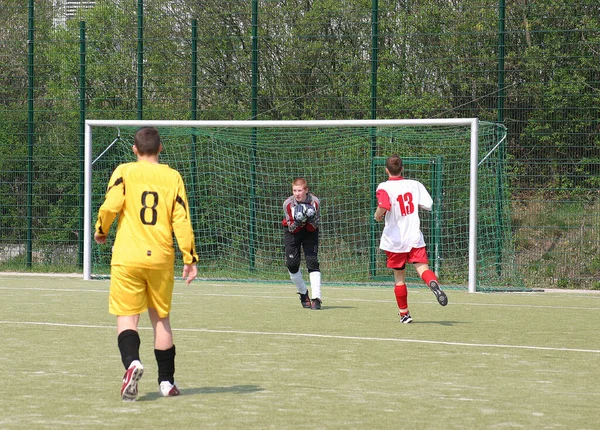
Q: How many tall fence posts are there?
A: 7